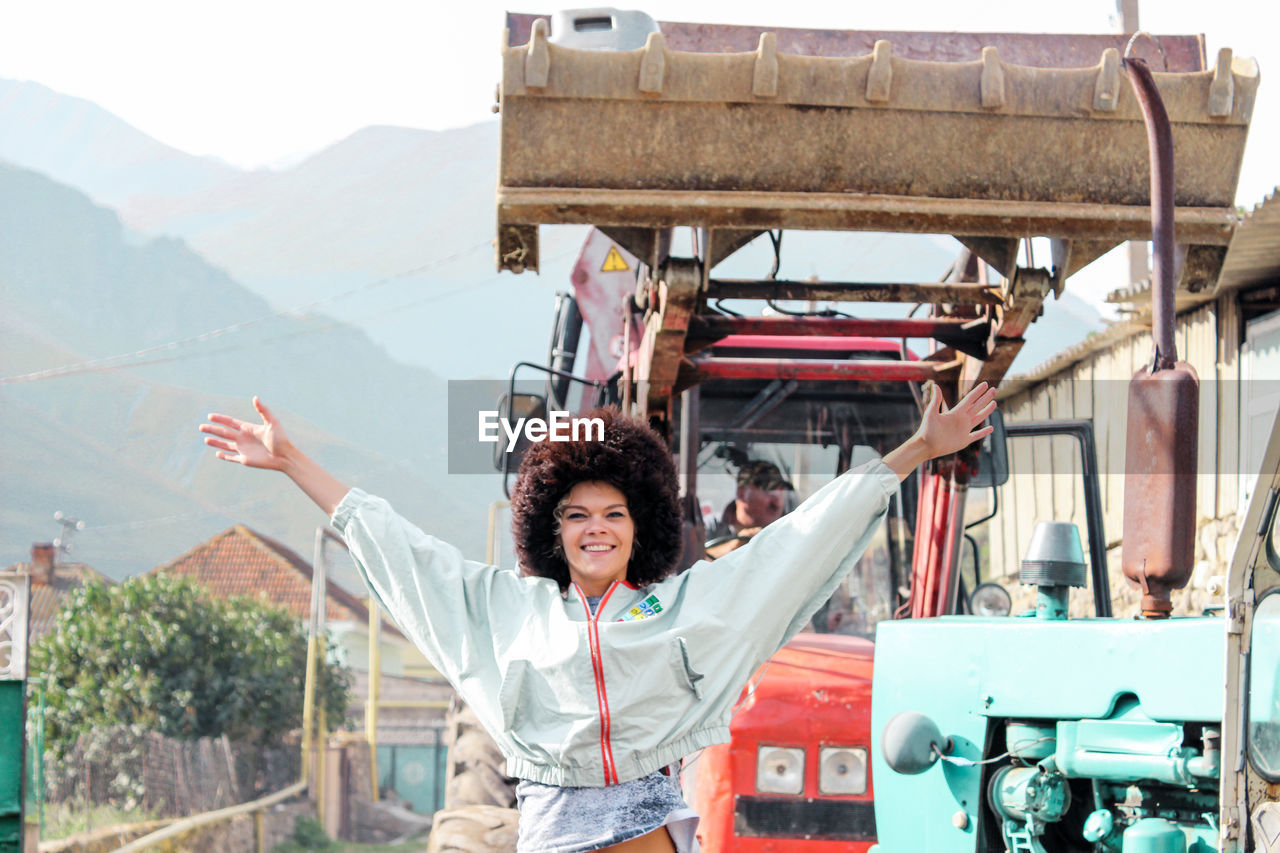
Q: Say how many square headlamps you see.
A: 2